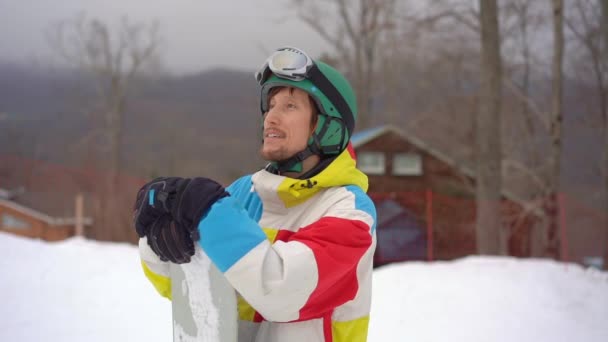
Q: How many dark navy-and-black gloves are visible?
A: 2